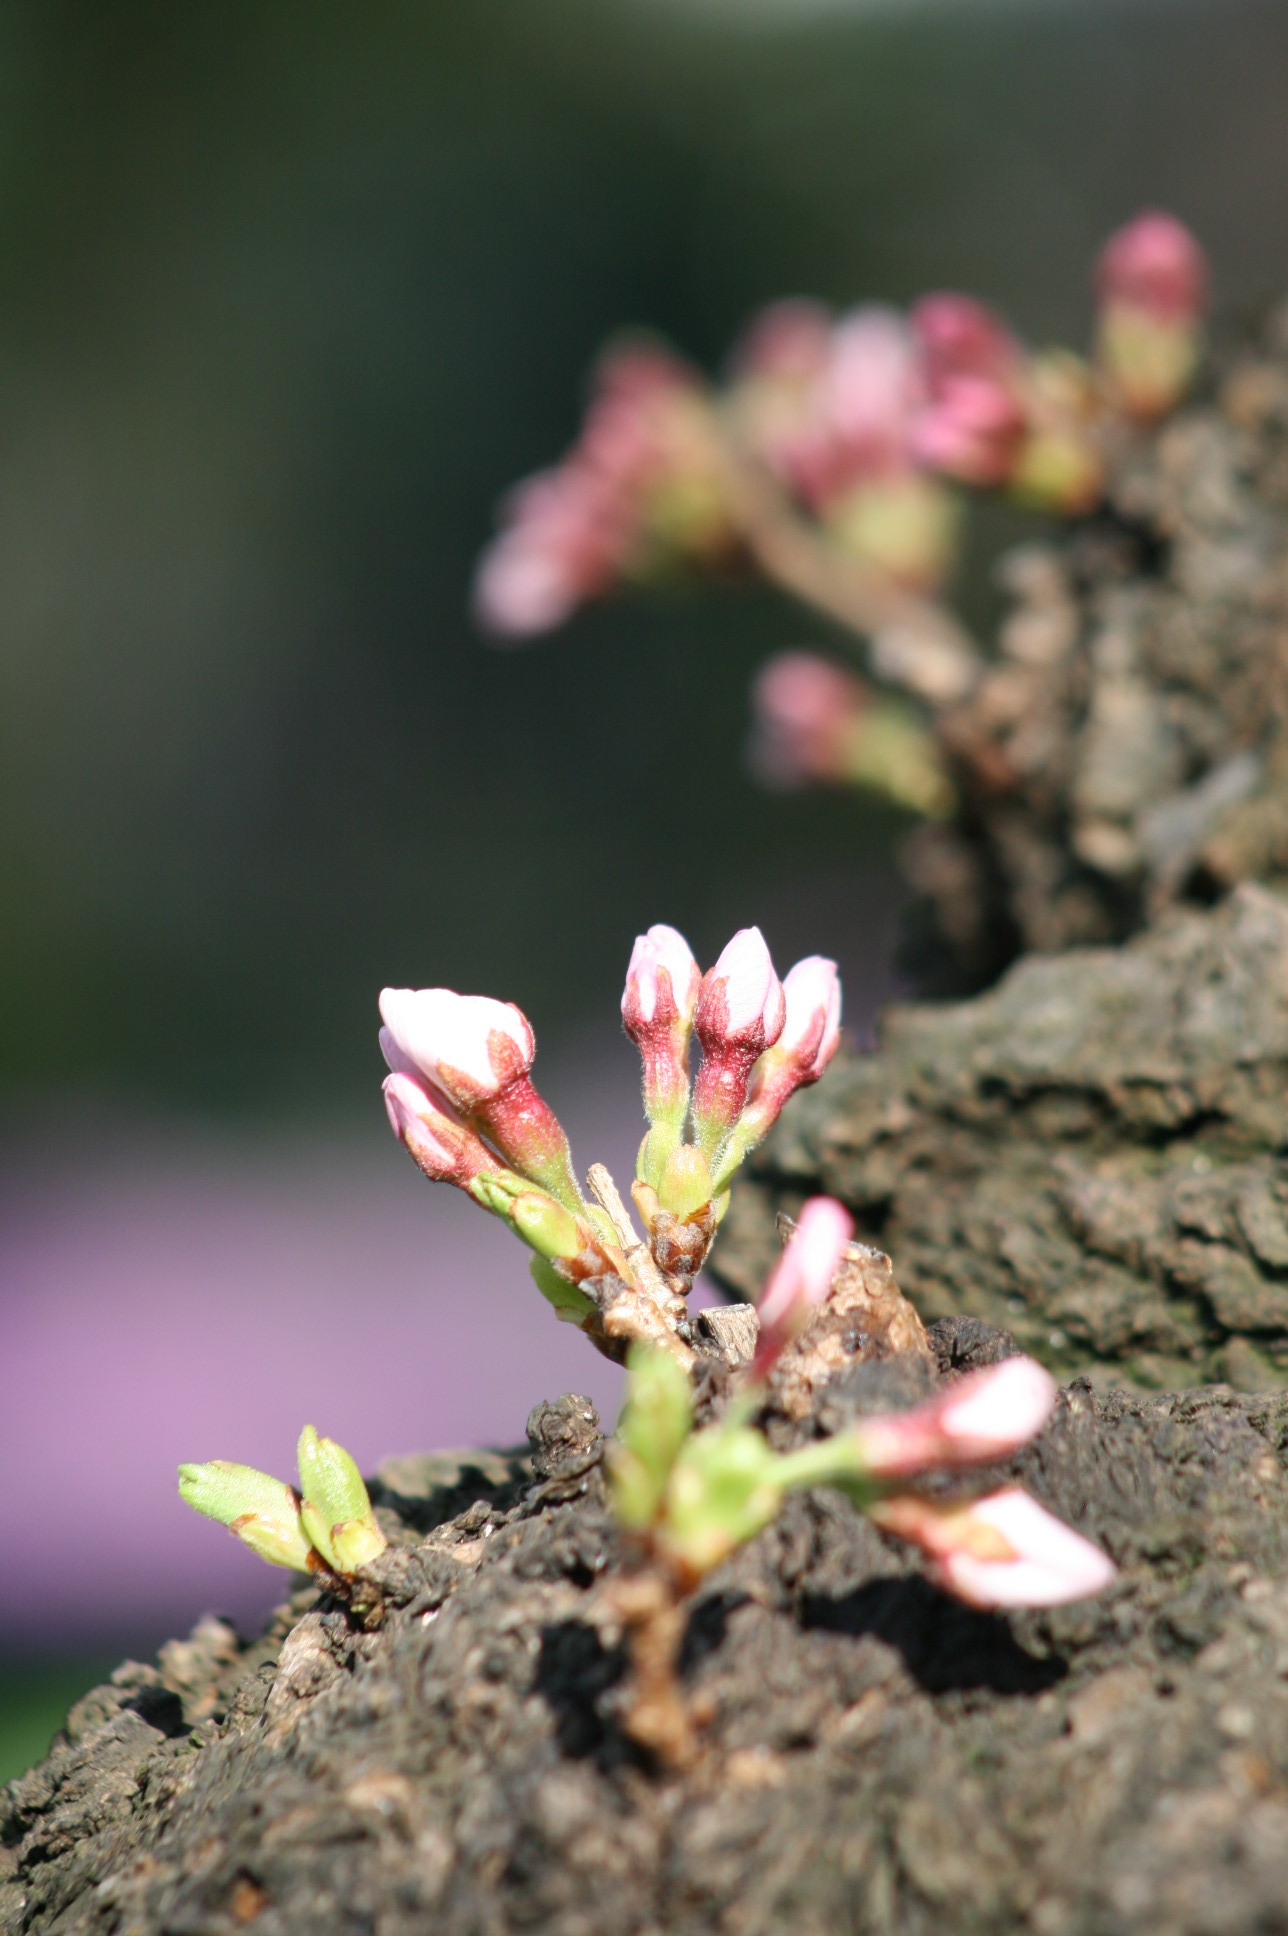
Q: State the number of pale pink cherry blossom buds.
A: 8